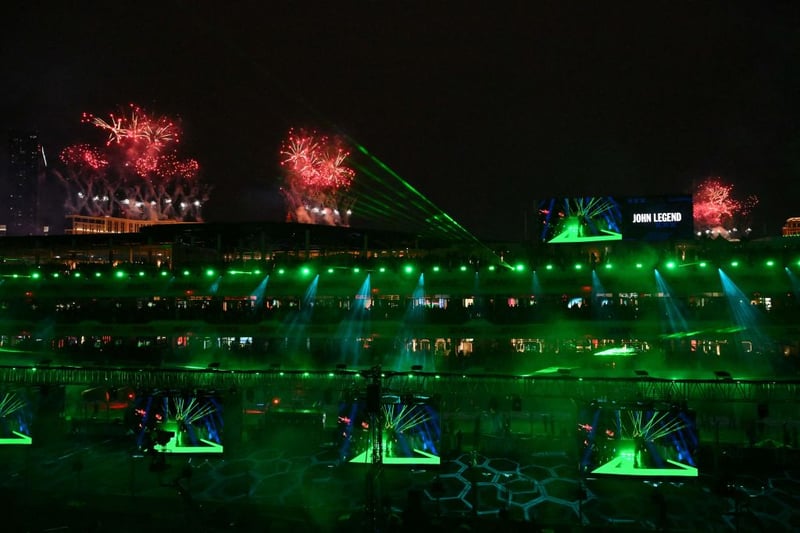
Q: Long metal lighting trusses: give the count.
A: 1